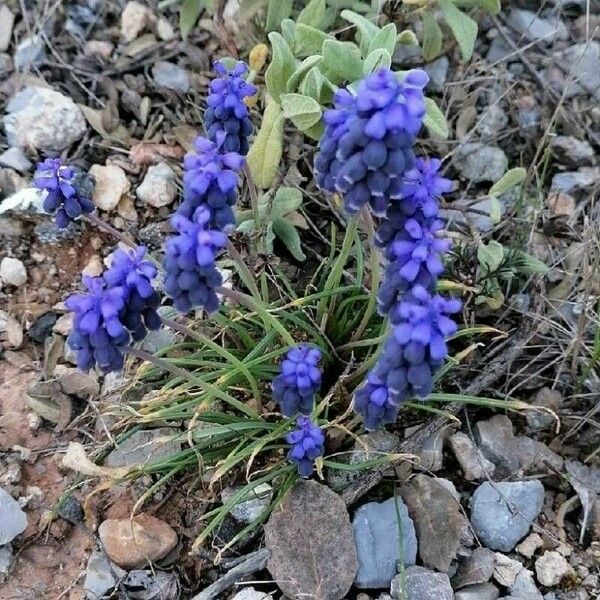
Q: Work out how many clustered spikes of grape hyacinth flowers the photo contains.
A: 14